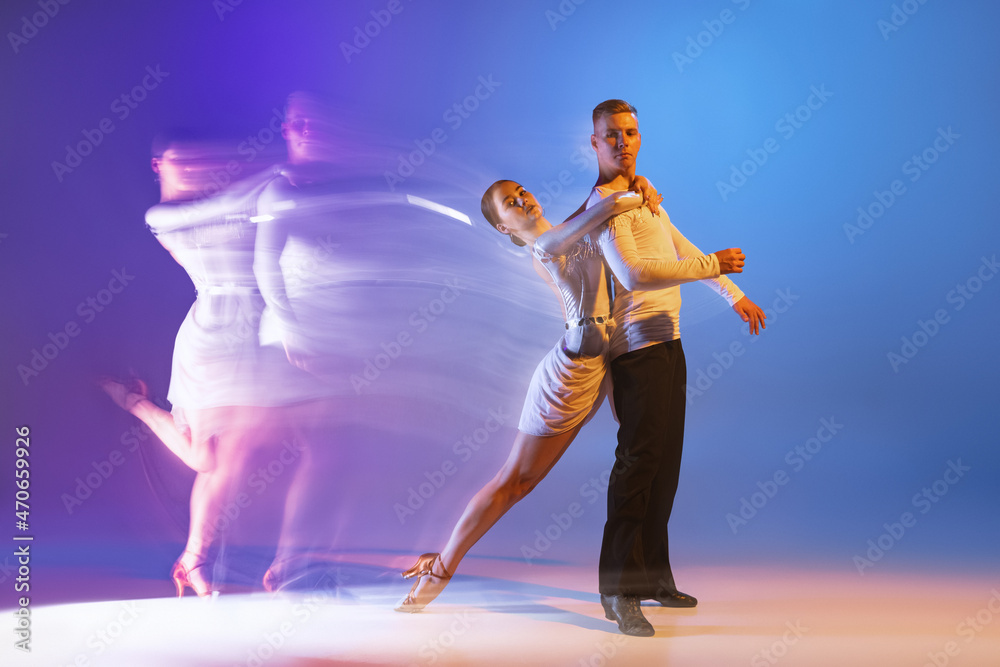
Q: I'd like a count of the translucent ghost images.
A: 2